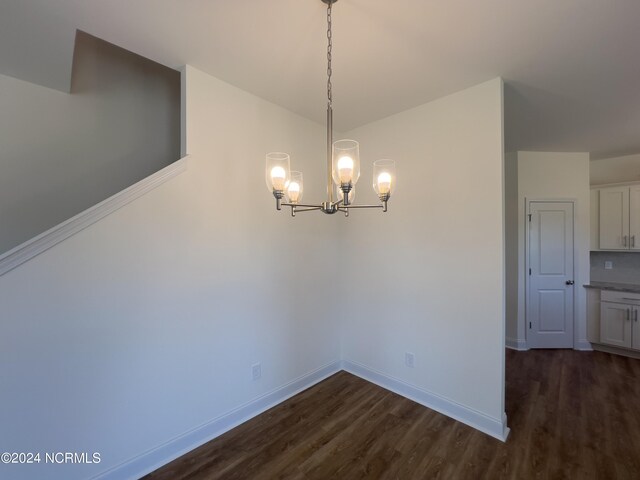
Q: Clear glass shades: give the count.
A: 5